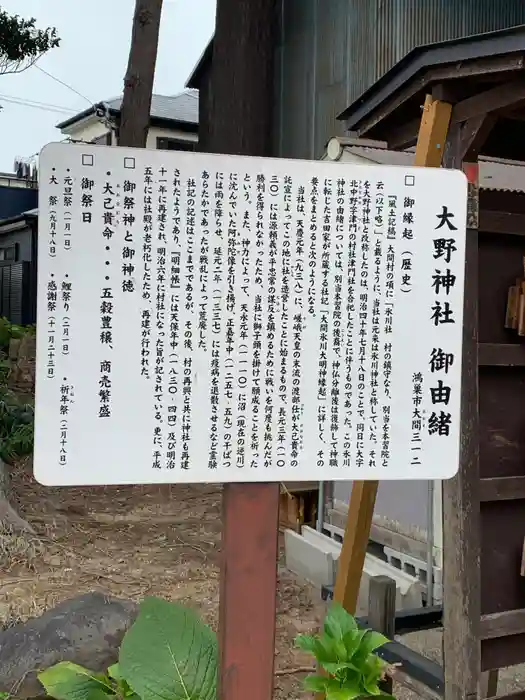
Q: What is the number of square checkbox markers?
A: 3